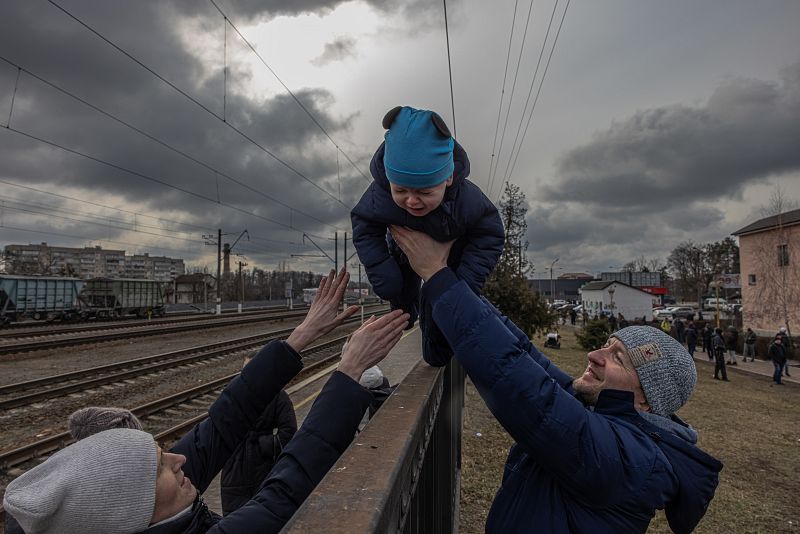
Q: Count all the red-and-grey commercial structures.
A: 1